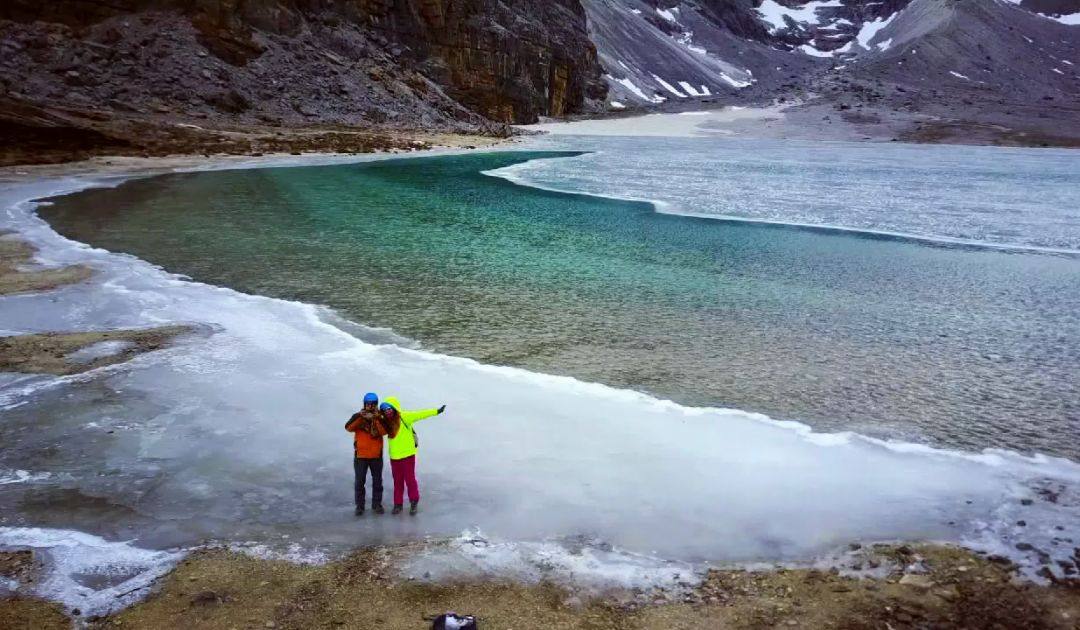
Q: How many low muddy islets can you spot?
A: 2